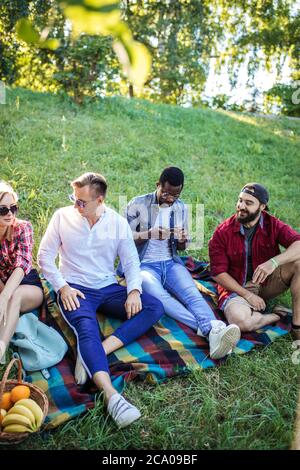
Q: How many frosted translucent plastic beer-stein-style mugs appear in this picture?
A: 0